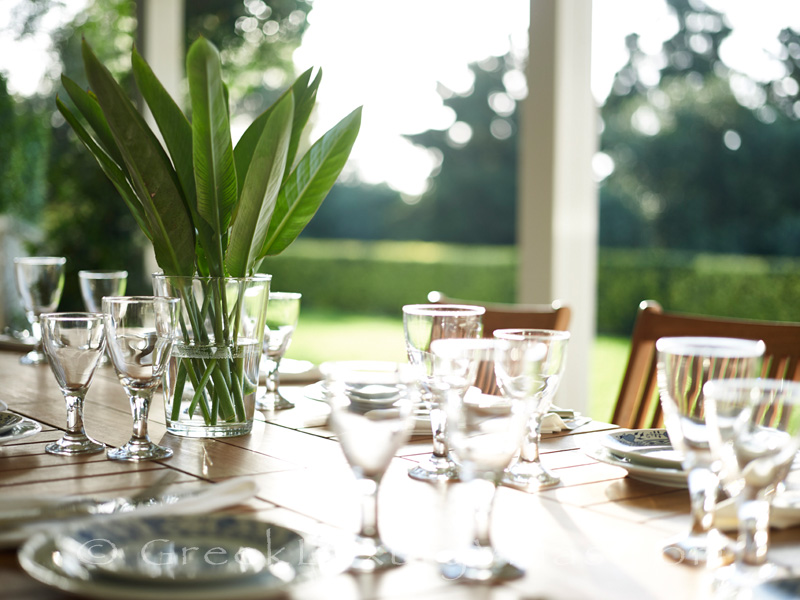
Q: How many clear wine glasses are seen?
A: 11